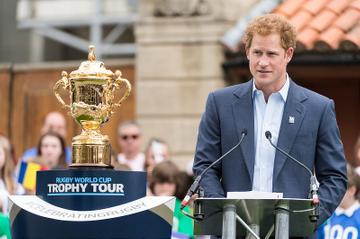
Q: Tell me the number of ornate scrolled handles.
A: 2